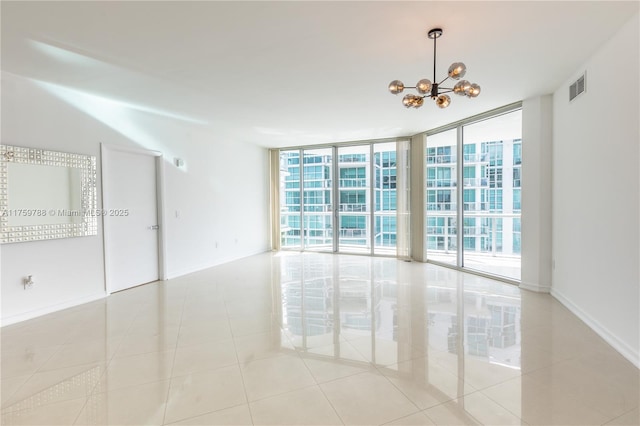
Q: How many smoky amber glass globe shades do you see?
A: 8